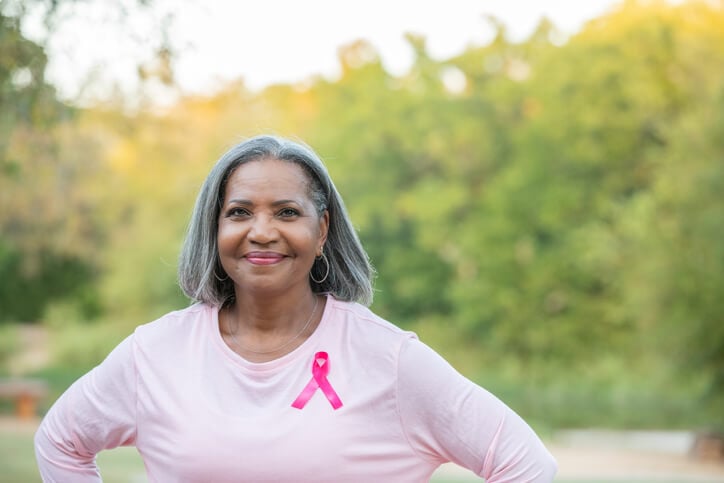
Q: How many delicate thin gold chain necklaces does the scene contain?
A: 1